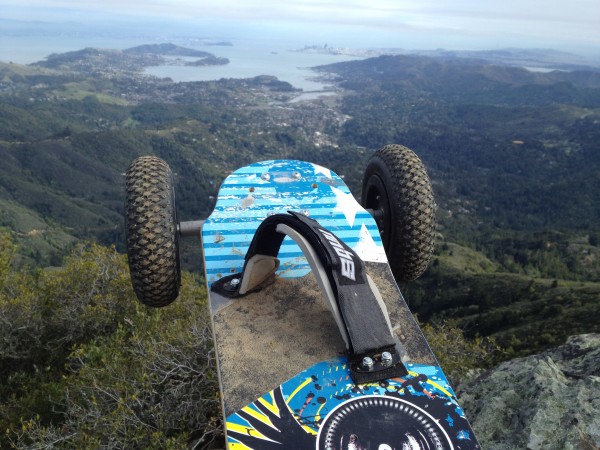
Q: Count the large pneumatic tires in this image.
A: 2